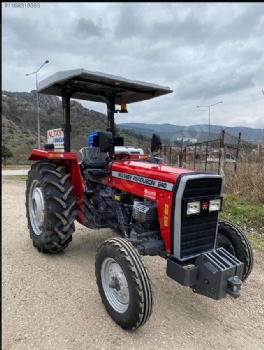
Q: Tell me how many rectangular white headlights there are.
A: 2